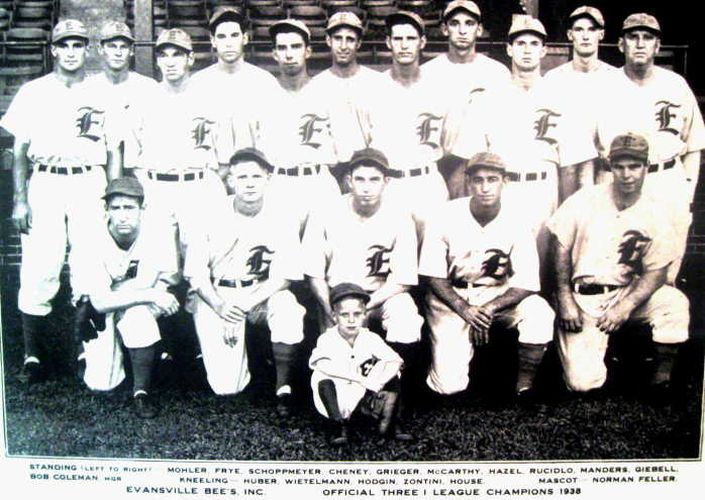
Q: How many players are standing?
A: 11